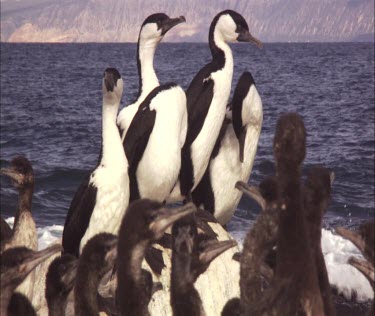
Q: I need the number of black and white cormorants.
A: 5